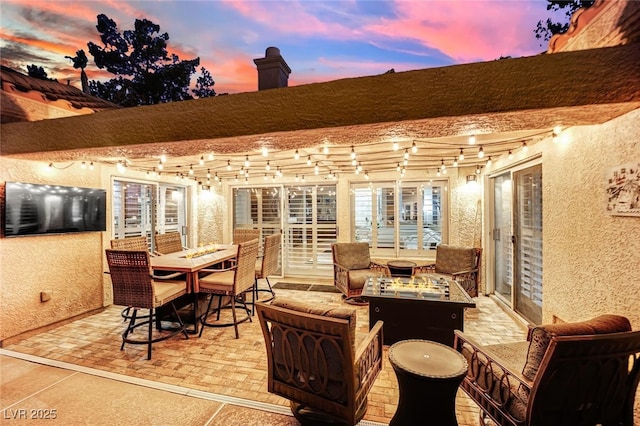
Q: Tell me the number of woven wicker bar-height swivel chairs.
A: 6